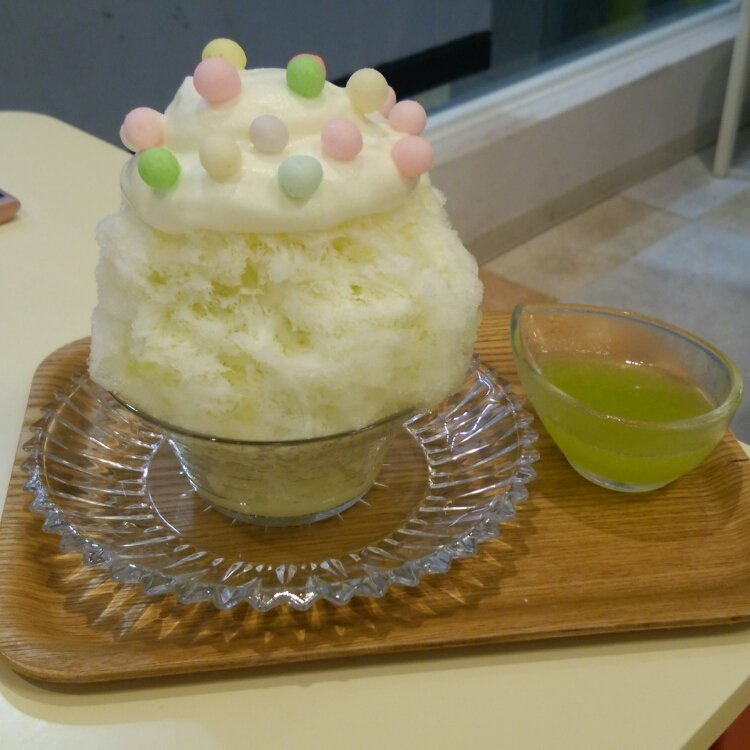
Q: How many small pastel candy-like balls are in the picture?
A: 14